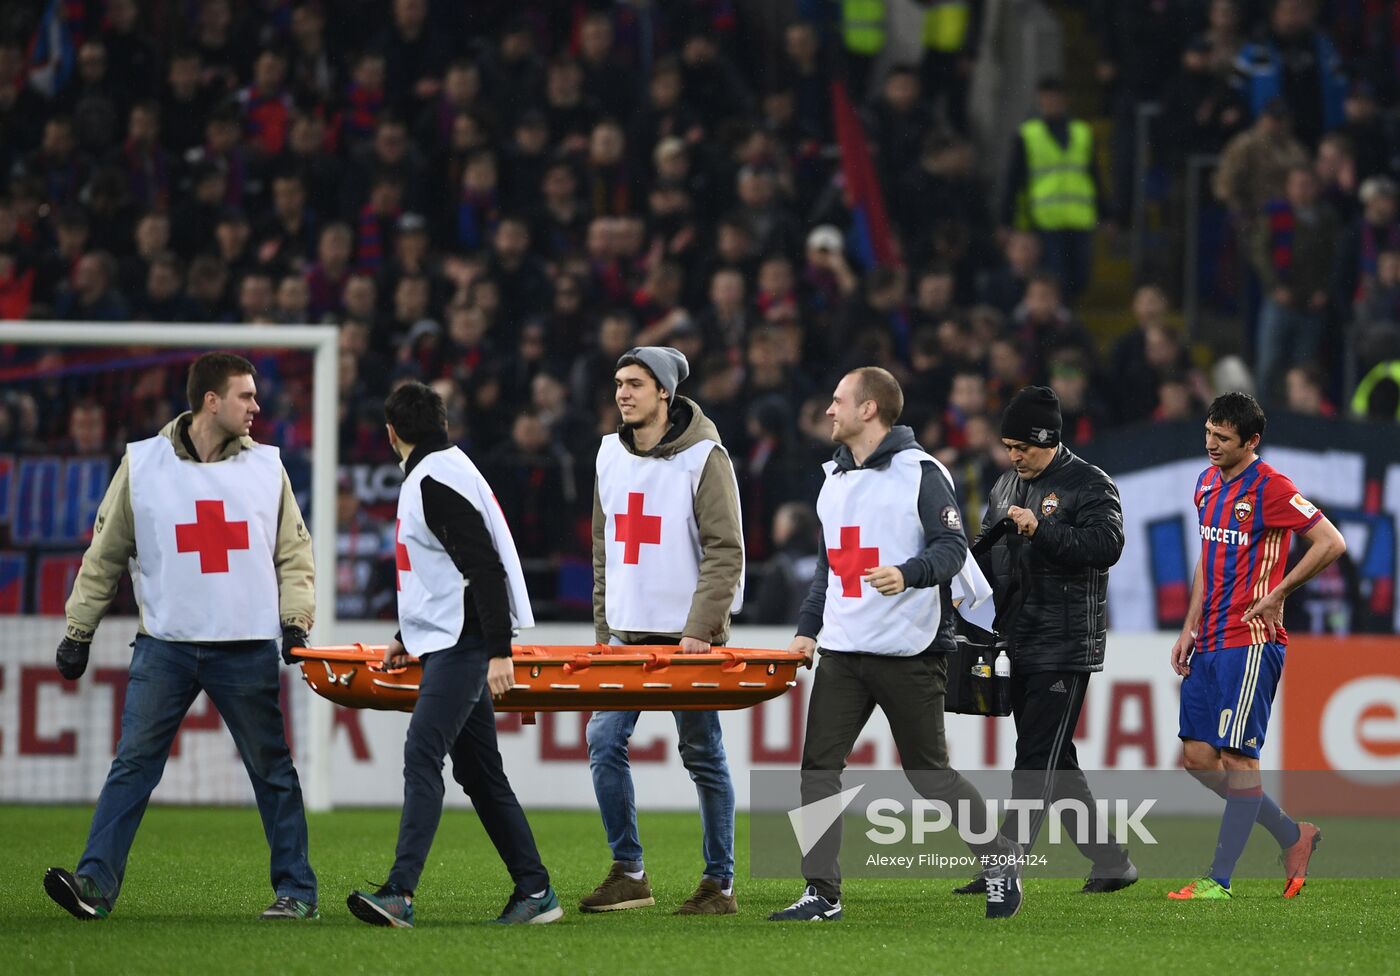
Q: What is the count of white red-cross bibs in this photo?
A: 4